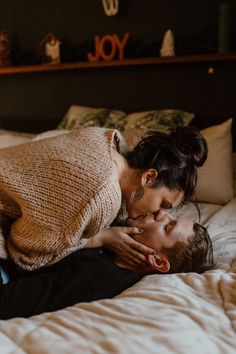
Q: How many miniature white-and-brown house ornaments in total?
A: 1